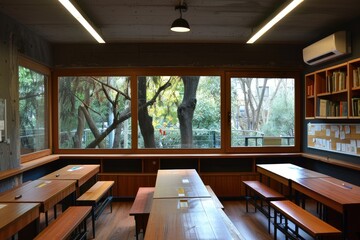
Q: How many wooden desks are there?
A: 7